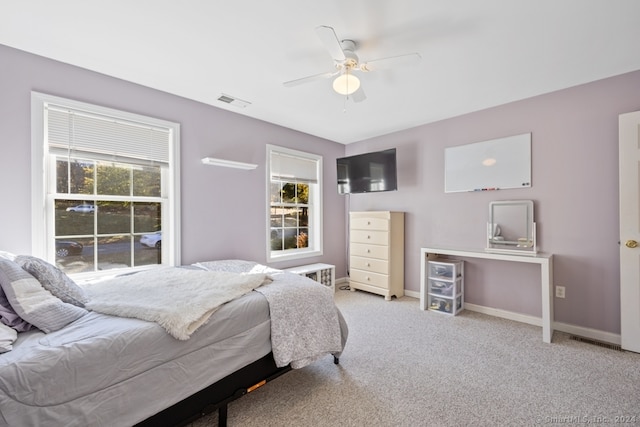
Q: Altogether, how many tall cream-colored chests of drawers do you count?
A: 1